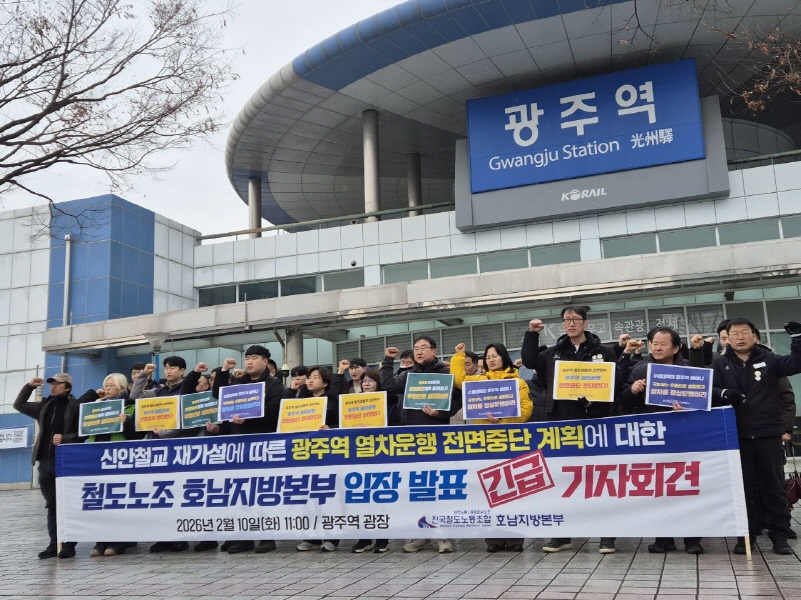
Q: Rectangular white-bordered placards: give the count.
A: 10